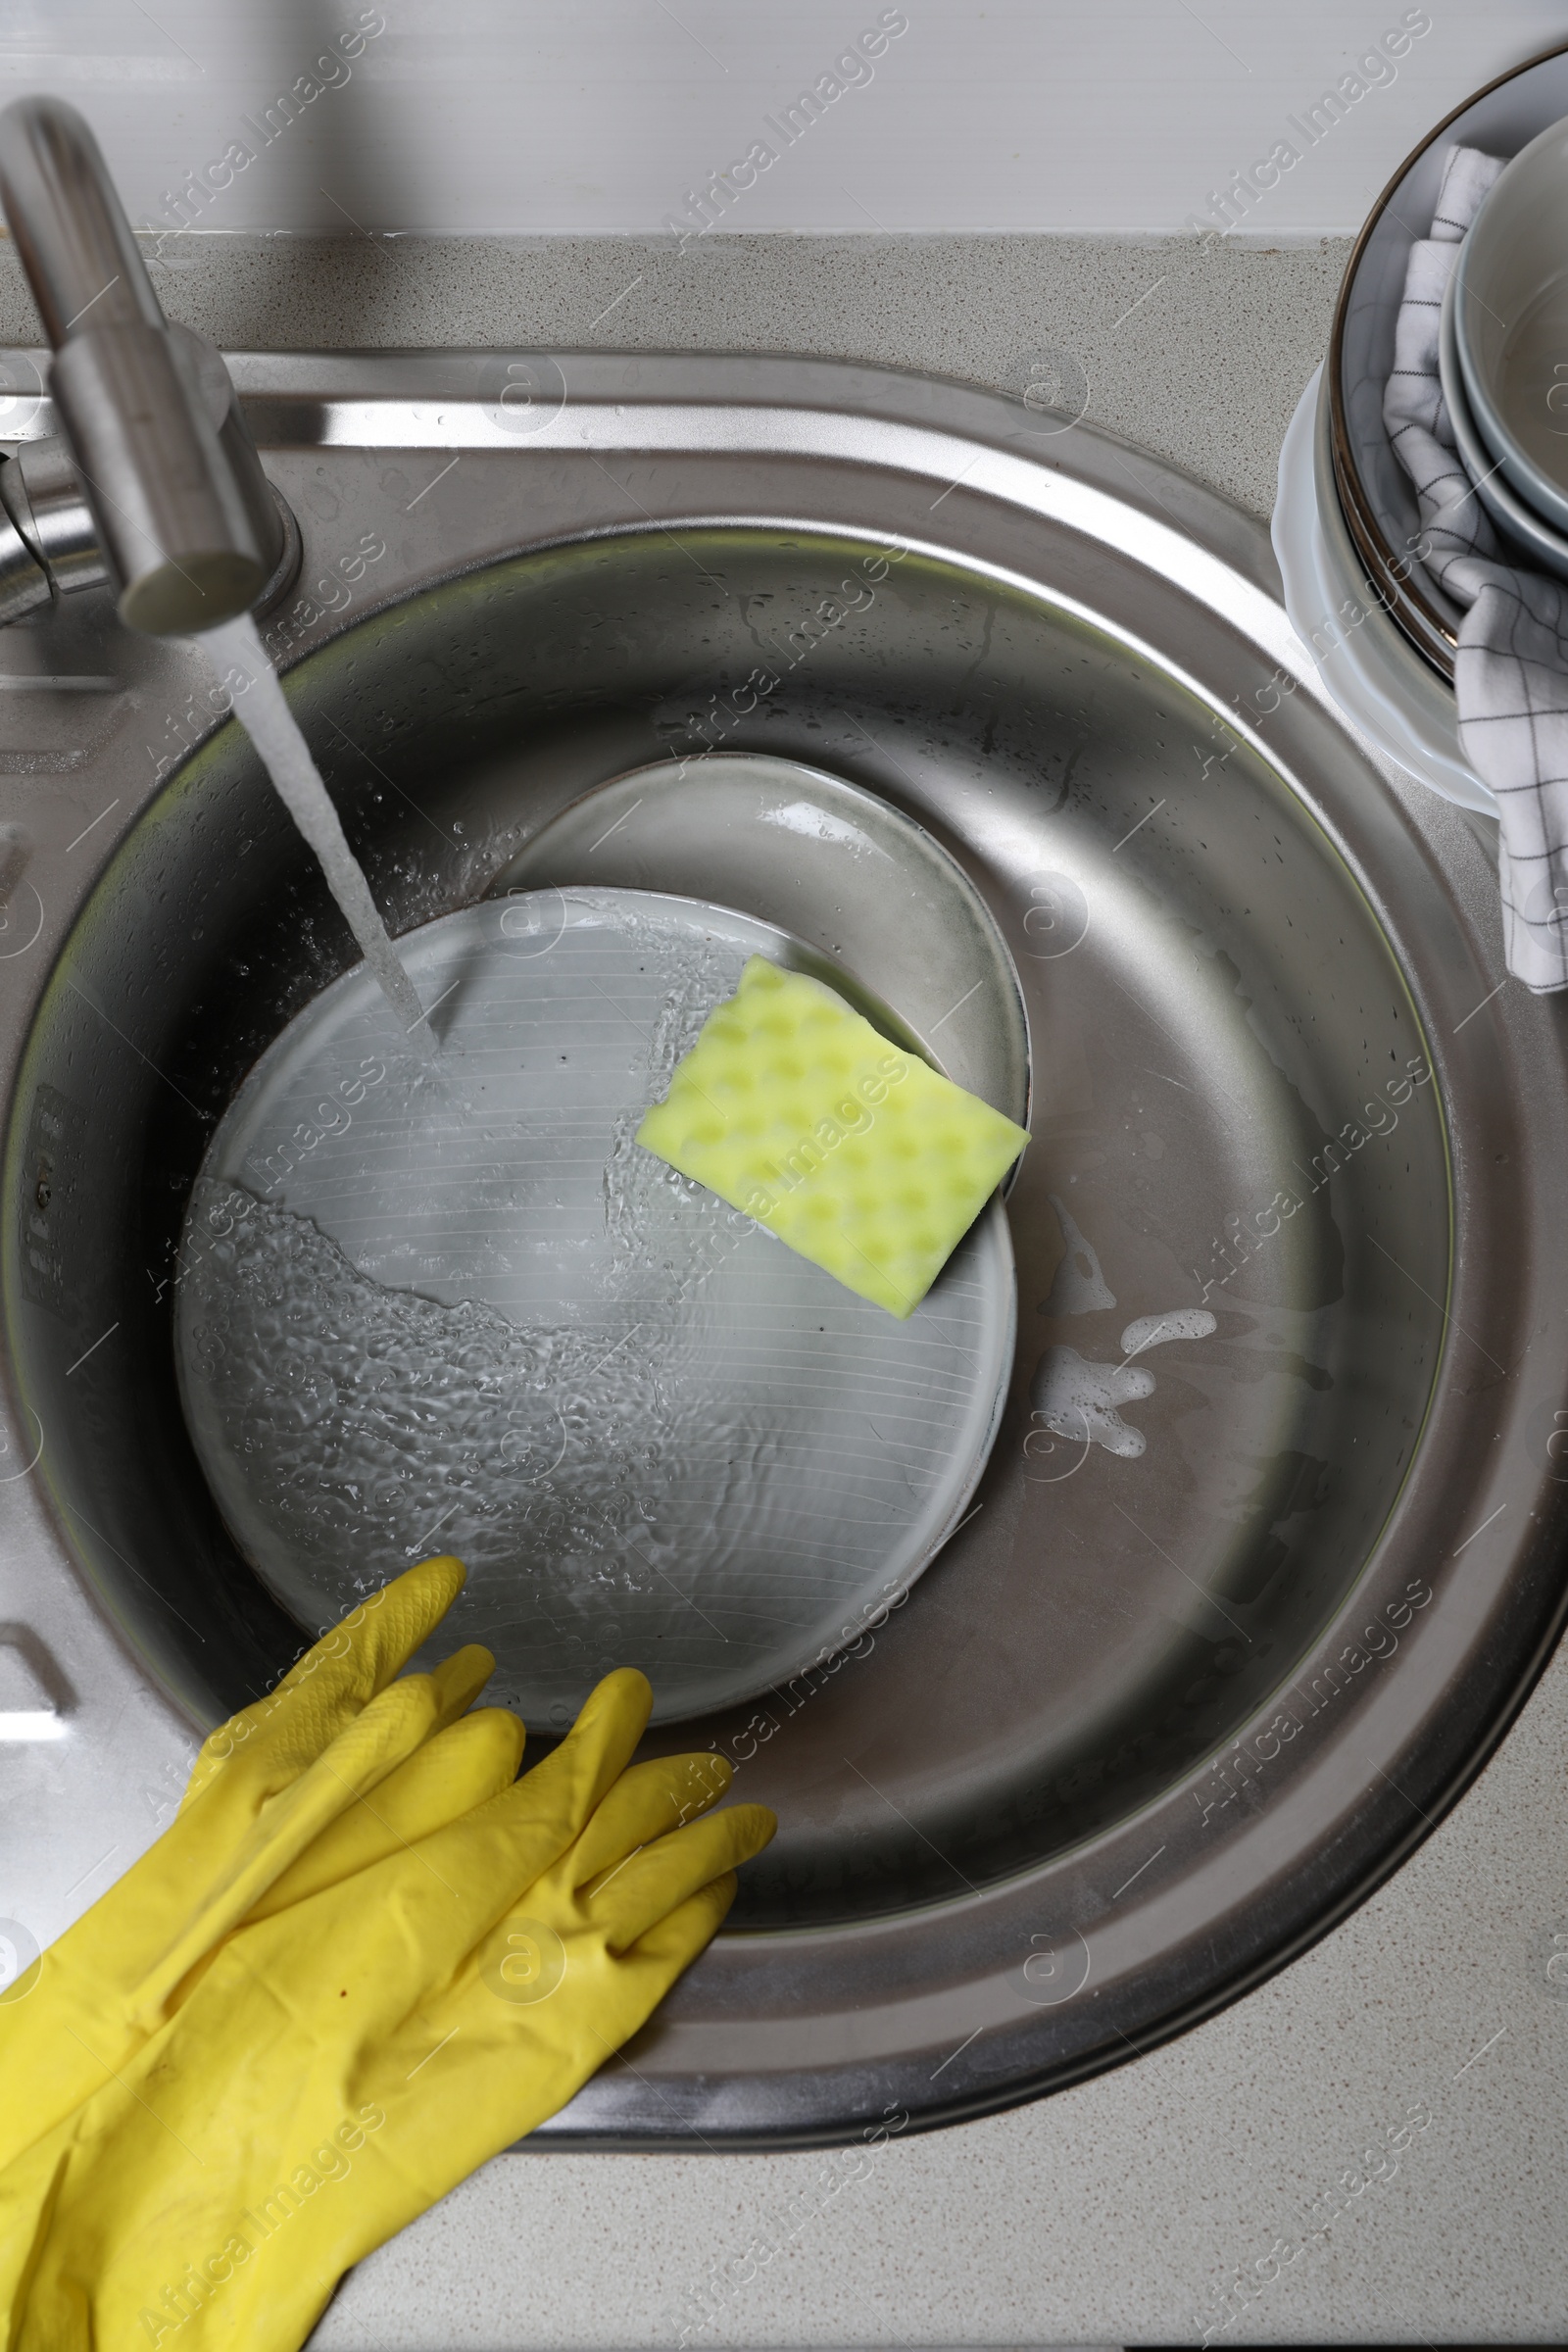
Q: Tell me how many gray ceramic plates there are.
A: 2